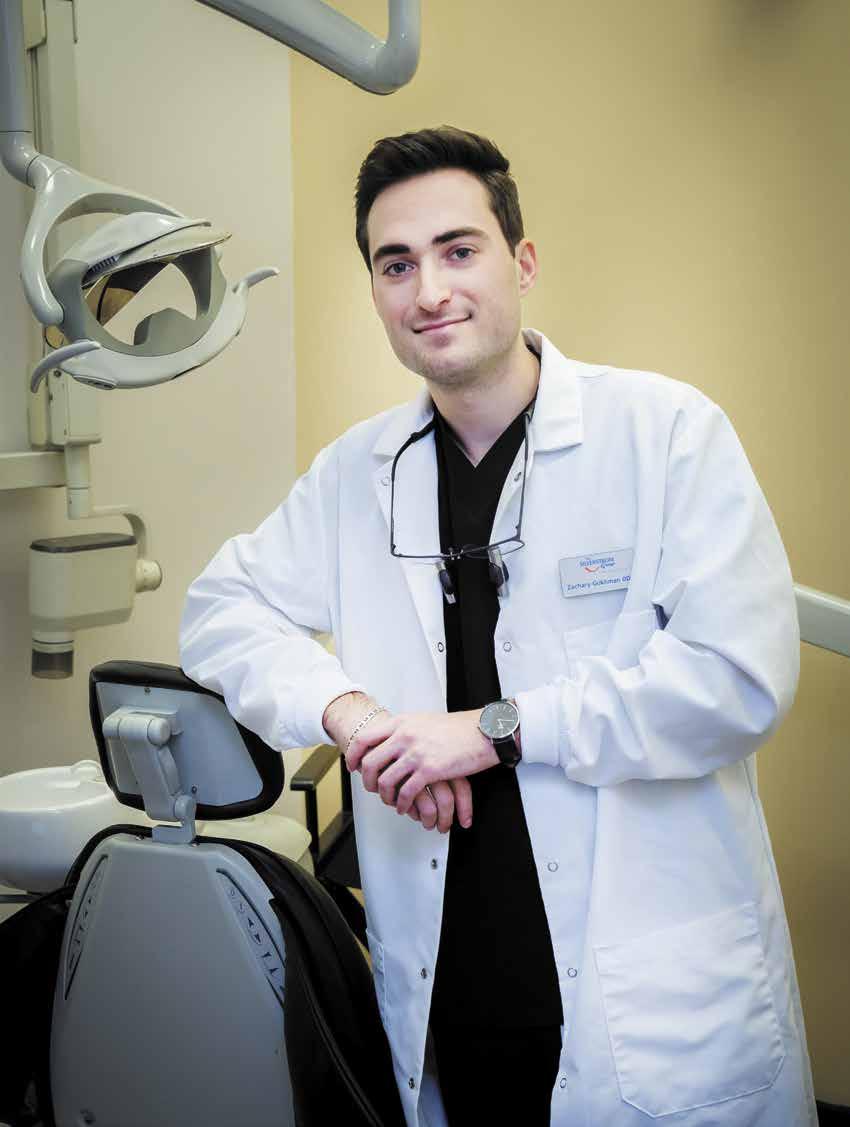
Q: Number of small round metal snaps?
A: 10